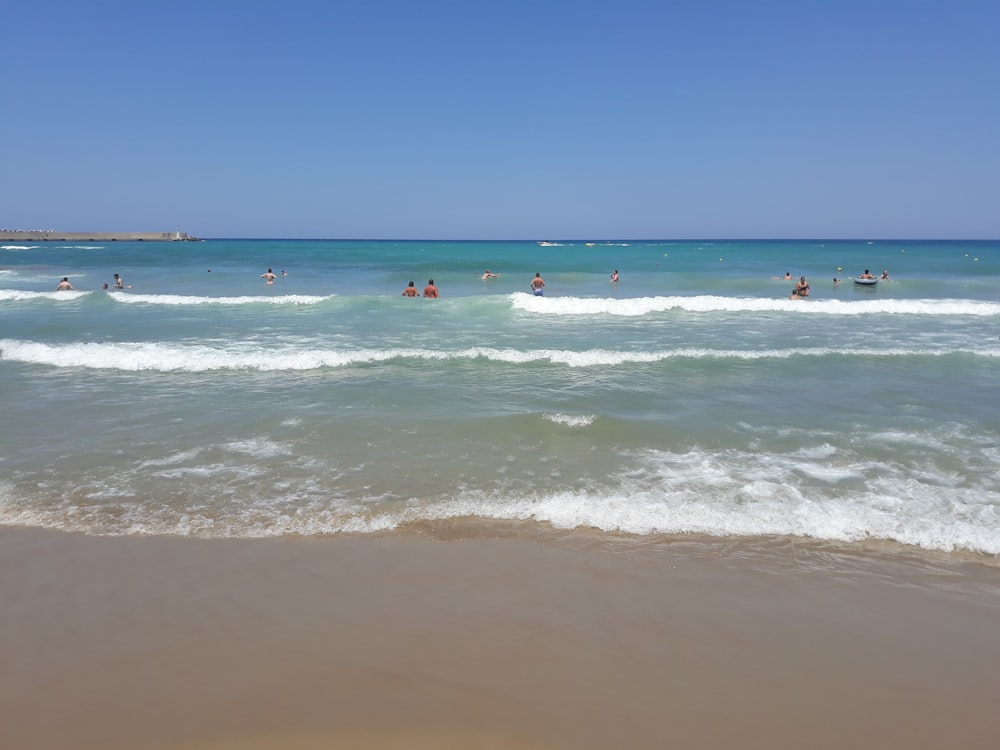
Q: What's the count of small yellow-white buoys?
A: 5